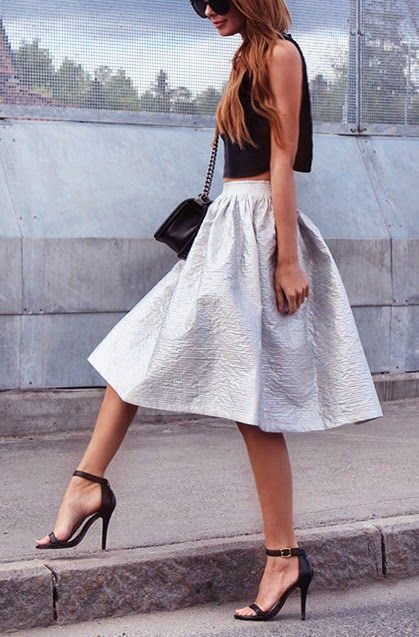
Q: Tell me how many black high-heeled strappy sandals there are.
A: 2